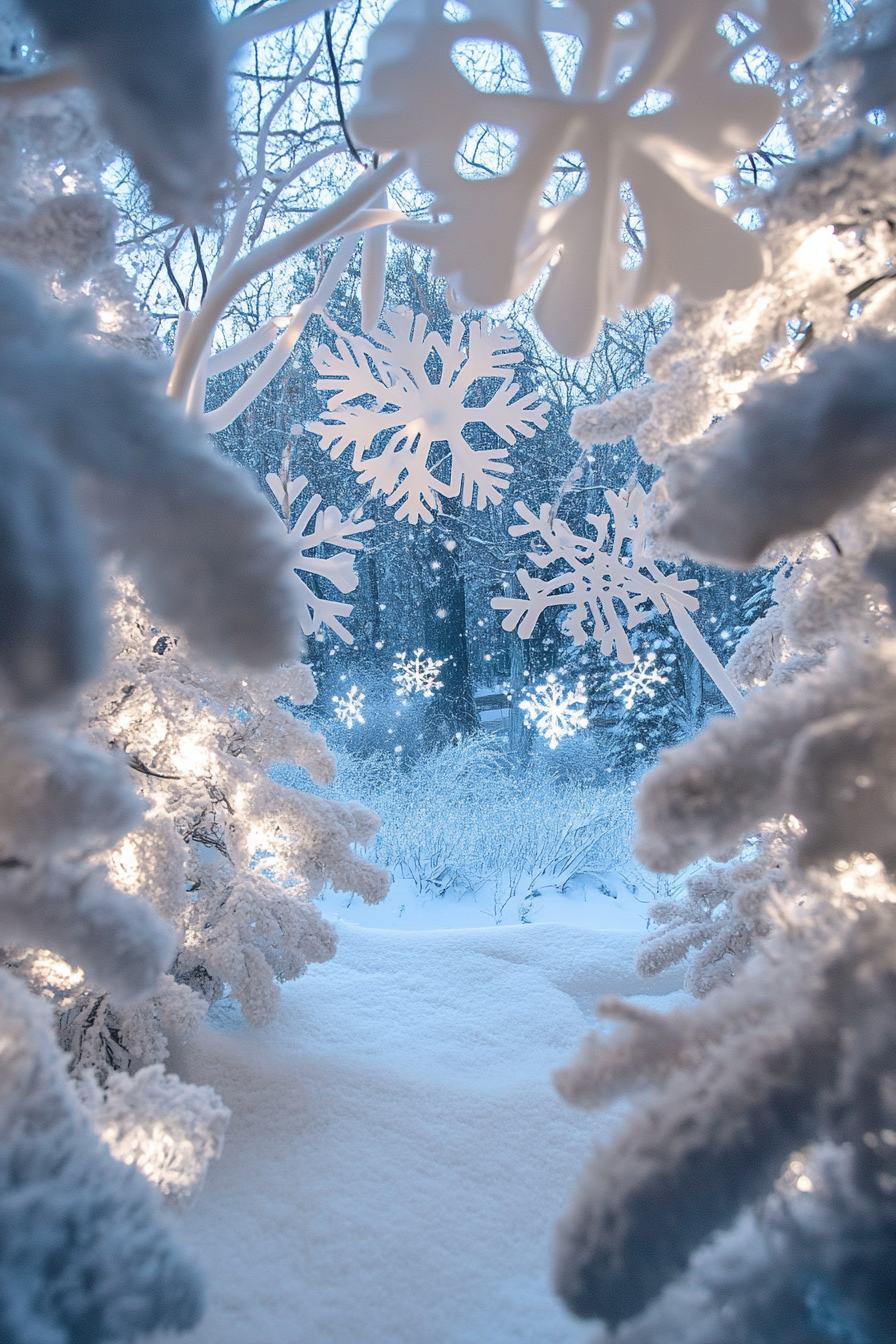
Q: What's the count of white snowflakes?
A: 8